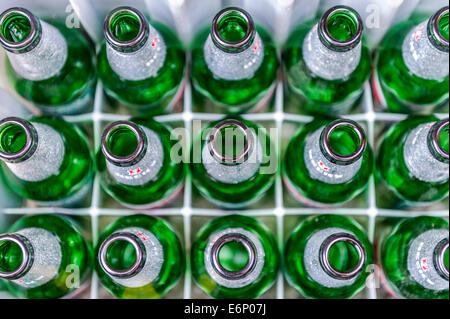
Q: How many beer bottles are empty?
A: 15